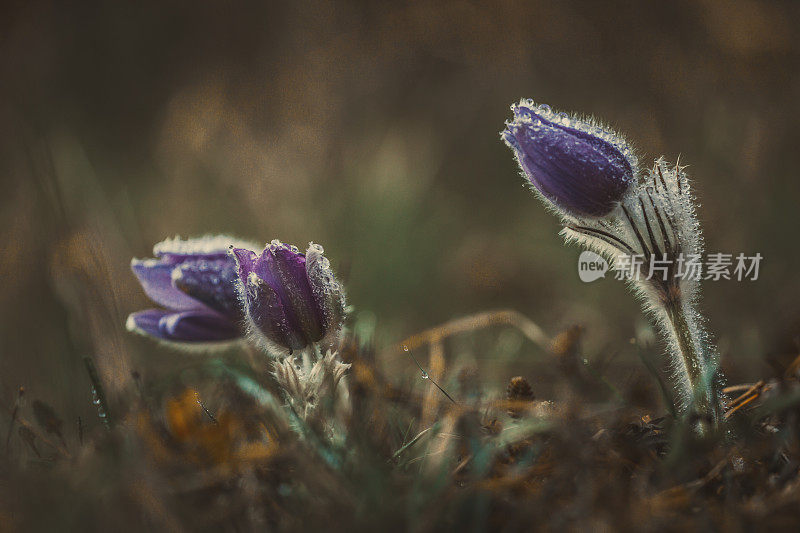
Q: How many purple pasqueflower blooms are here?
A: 3